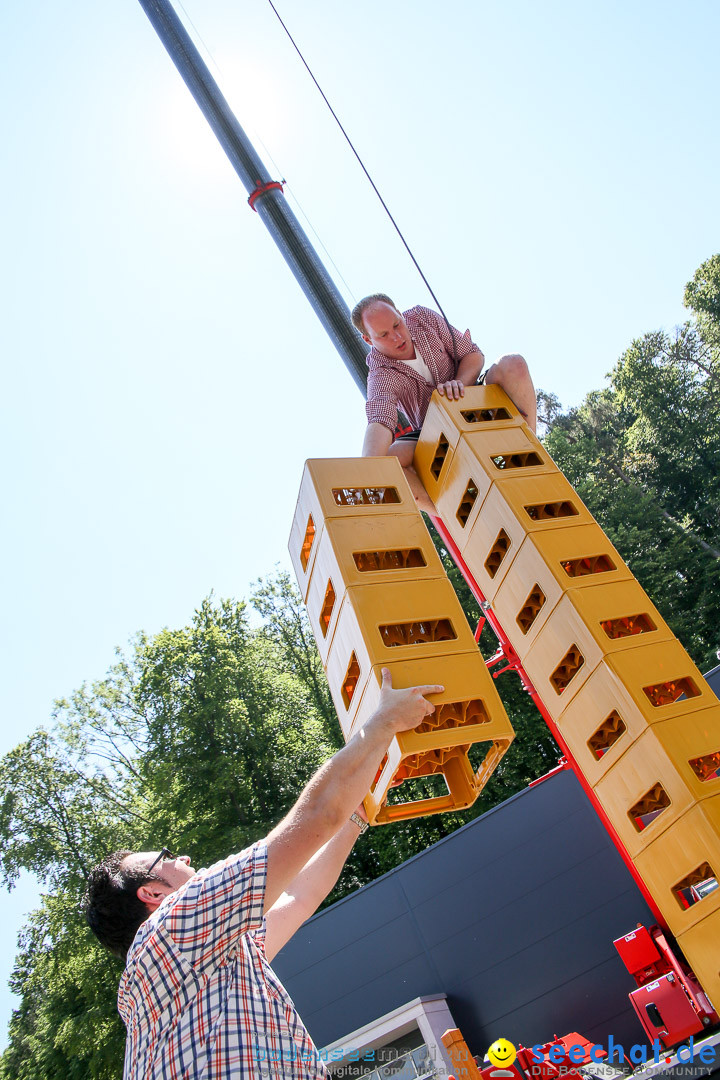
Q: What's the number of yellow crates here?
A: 13